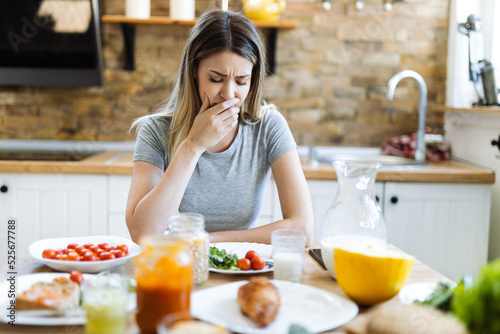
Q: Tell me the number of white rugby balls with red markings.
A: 0